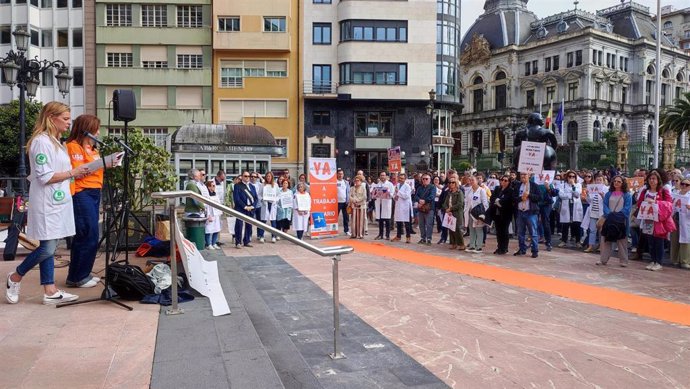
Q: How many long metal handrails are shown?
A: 1